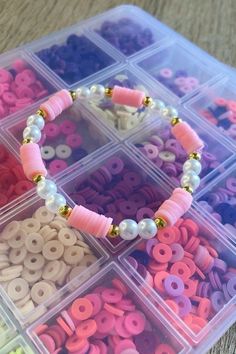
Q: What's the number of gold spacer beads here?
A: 12